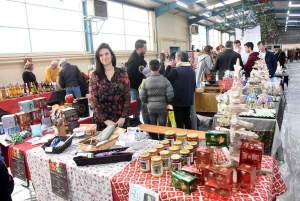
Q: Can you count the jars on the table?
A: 15